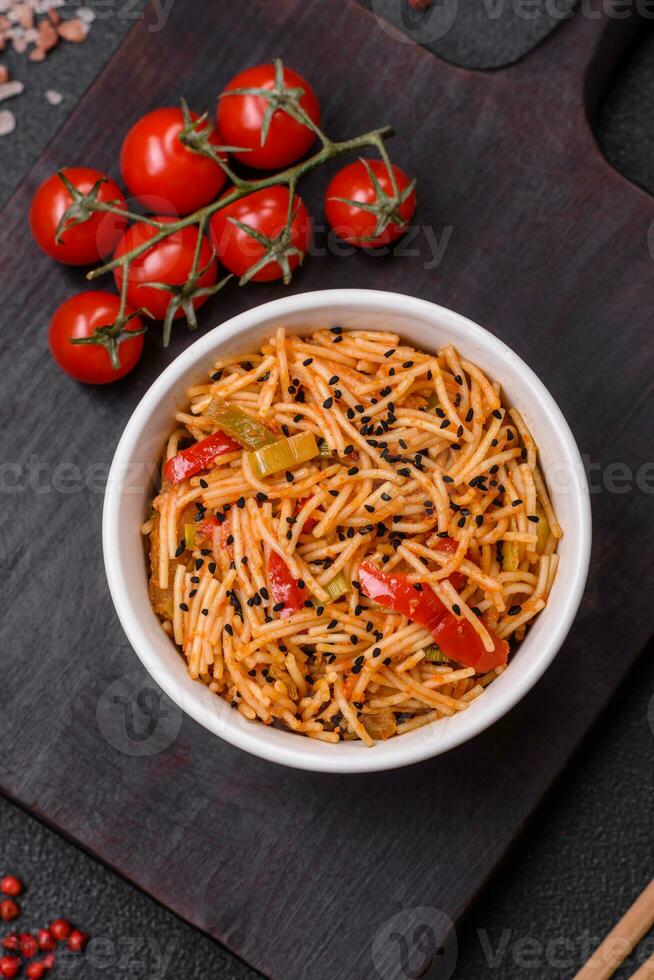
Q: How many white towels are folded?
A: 0